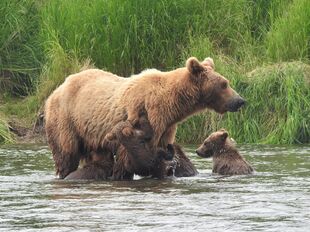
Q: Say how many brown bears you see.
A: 5